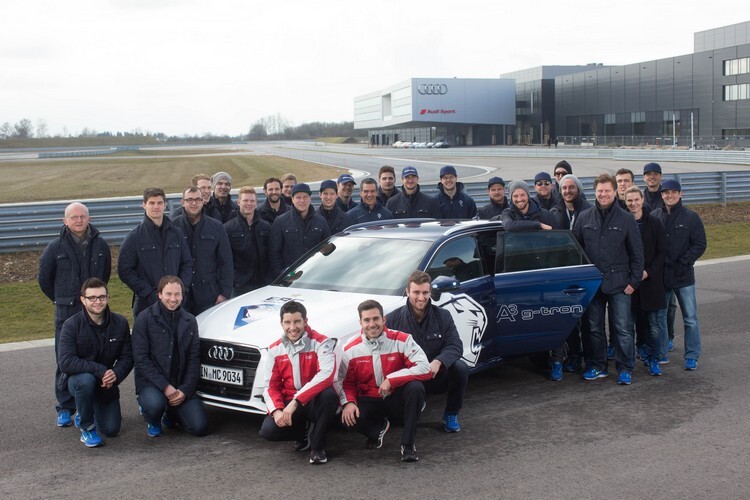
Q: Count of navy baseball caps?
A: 9